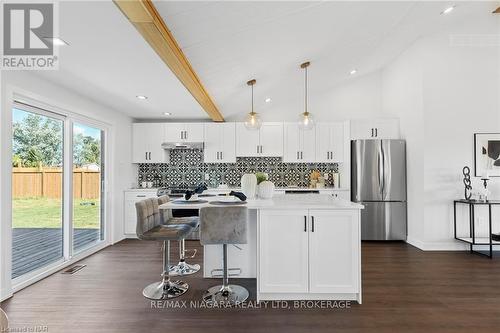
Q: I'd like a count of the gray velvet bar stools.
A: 3